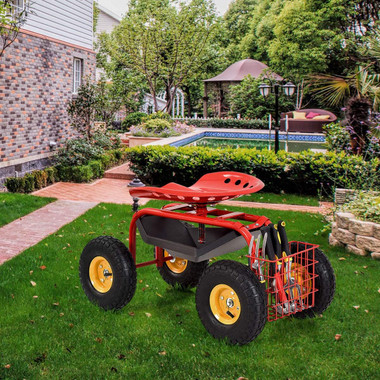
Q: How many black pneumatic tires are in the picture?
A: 4